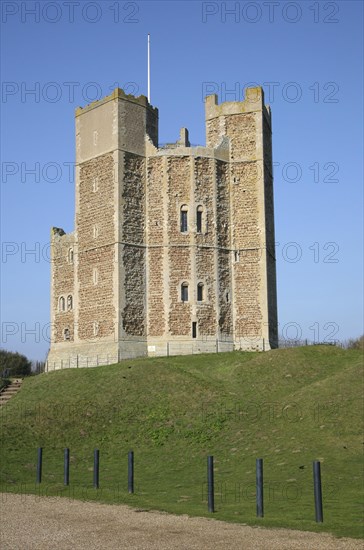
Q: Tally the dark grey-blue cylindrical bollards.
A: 7